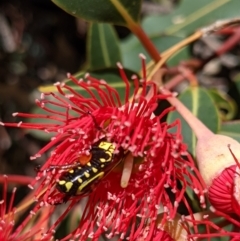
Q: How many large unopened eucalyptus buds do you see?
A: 1